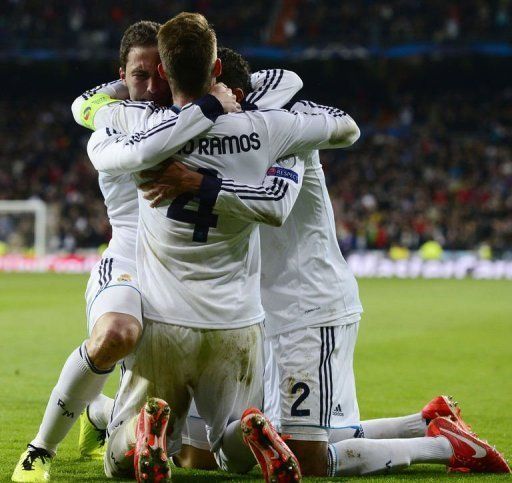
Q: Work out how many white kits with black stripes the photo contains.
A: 3